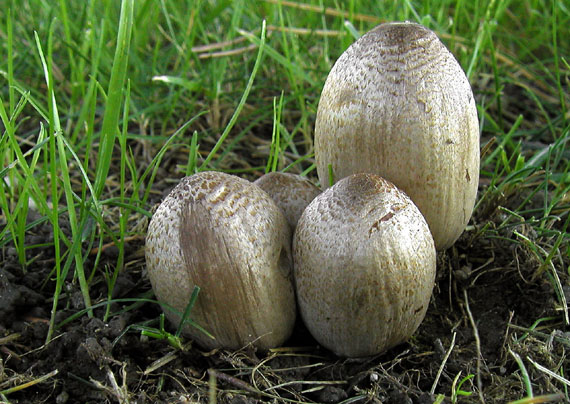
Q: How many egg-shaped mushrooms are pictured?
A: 4